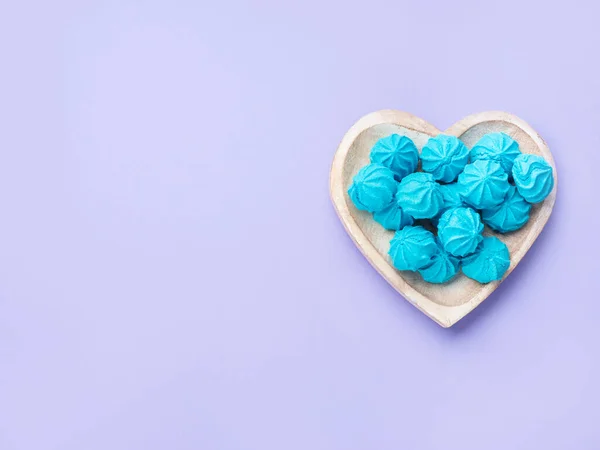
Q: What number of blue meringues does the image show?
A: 14